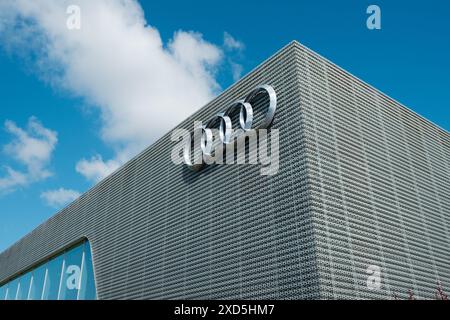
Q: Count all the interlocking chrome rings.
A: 4